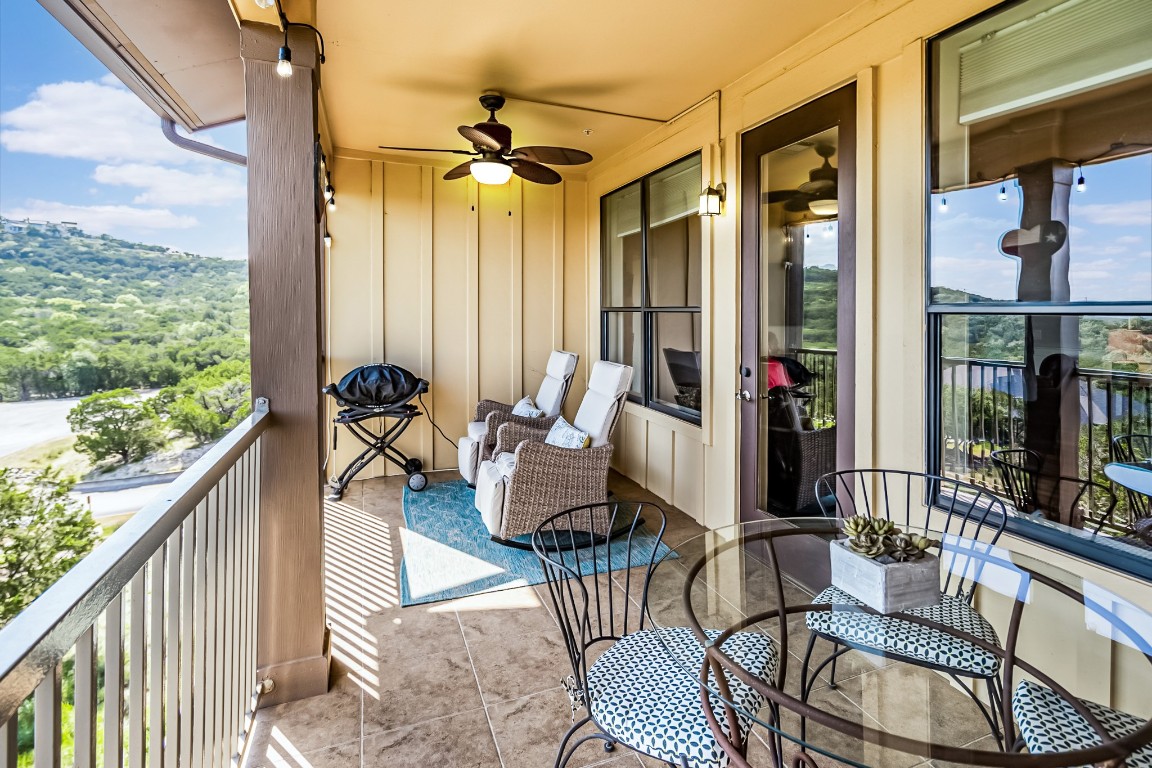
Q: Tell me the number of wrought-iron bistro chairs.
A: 3